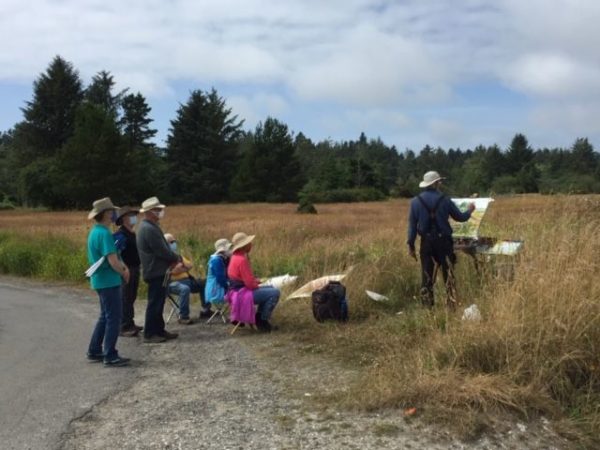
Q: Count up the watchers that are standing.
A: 3